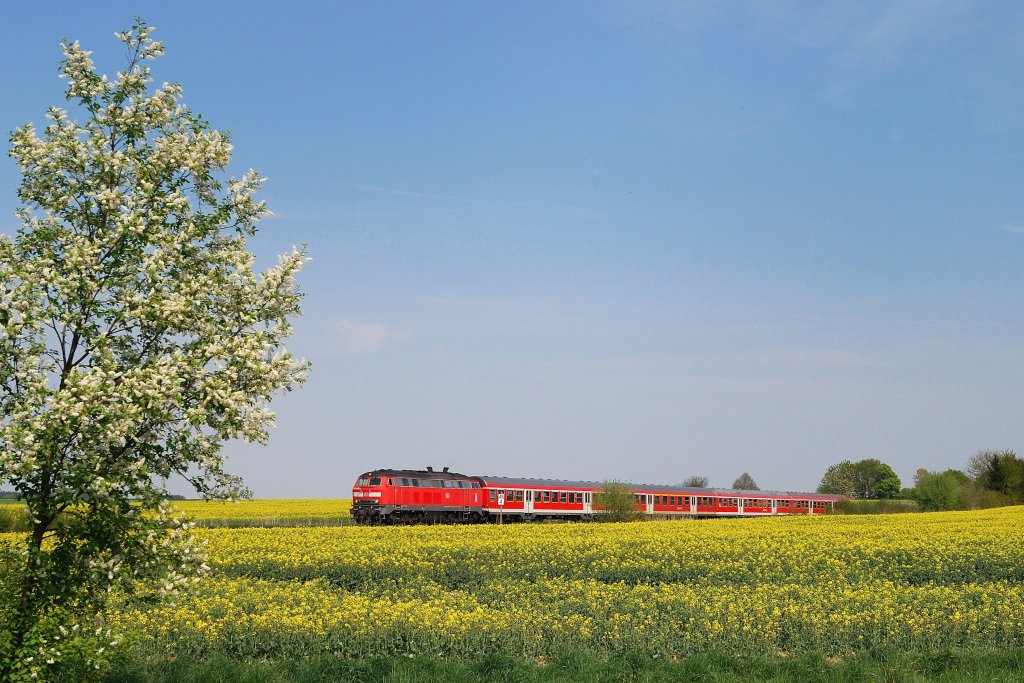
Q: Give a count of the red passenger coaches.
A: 4